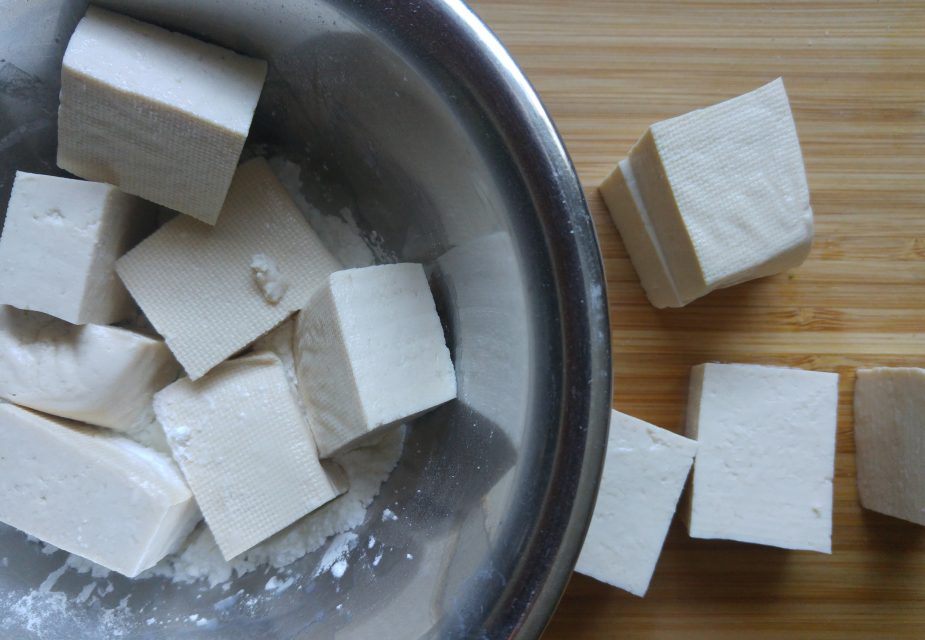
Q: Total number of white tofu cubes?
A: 11